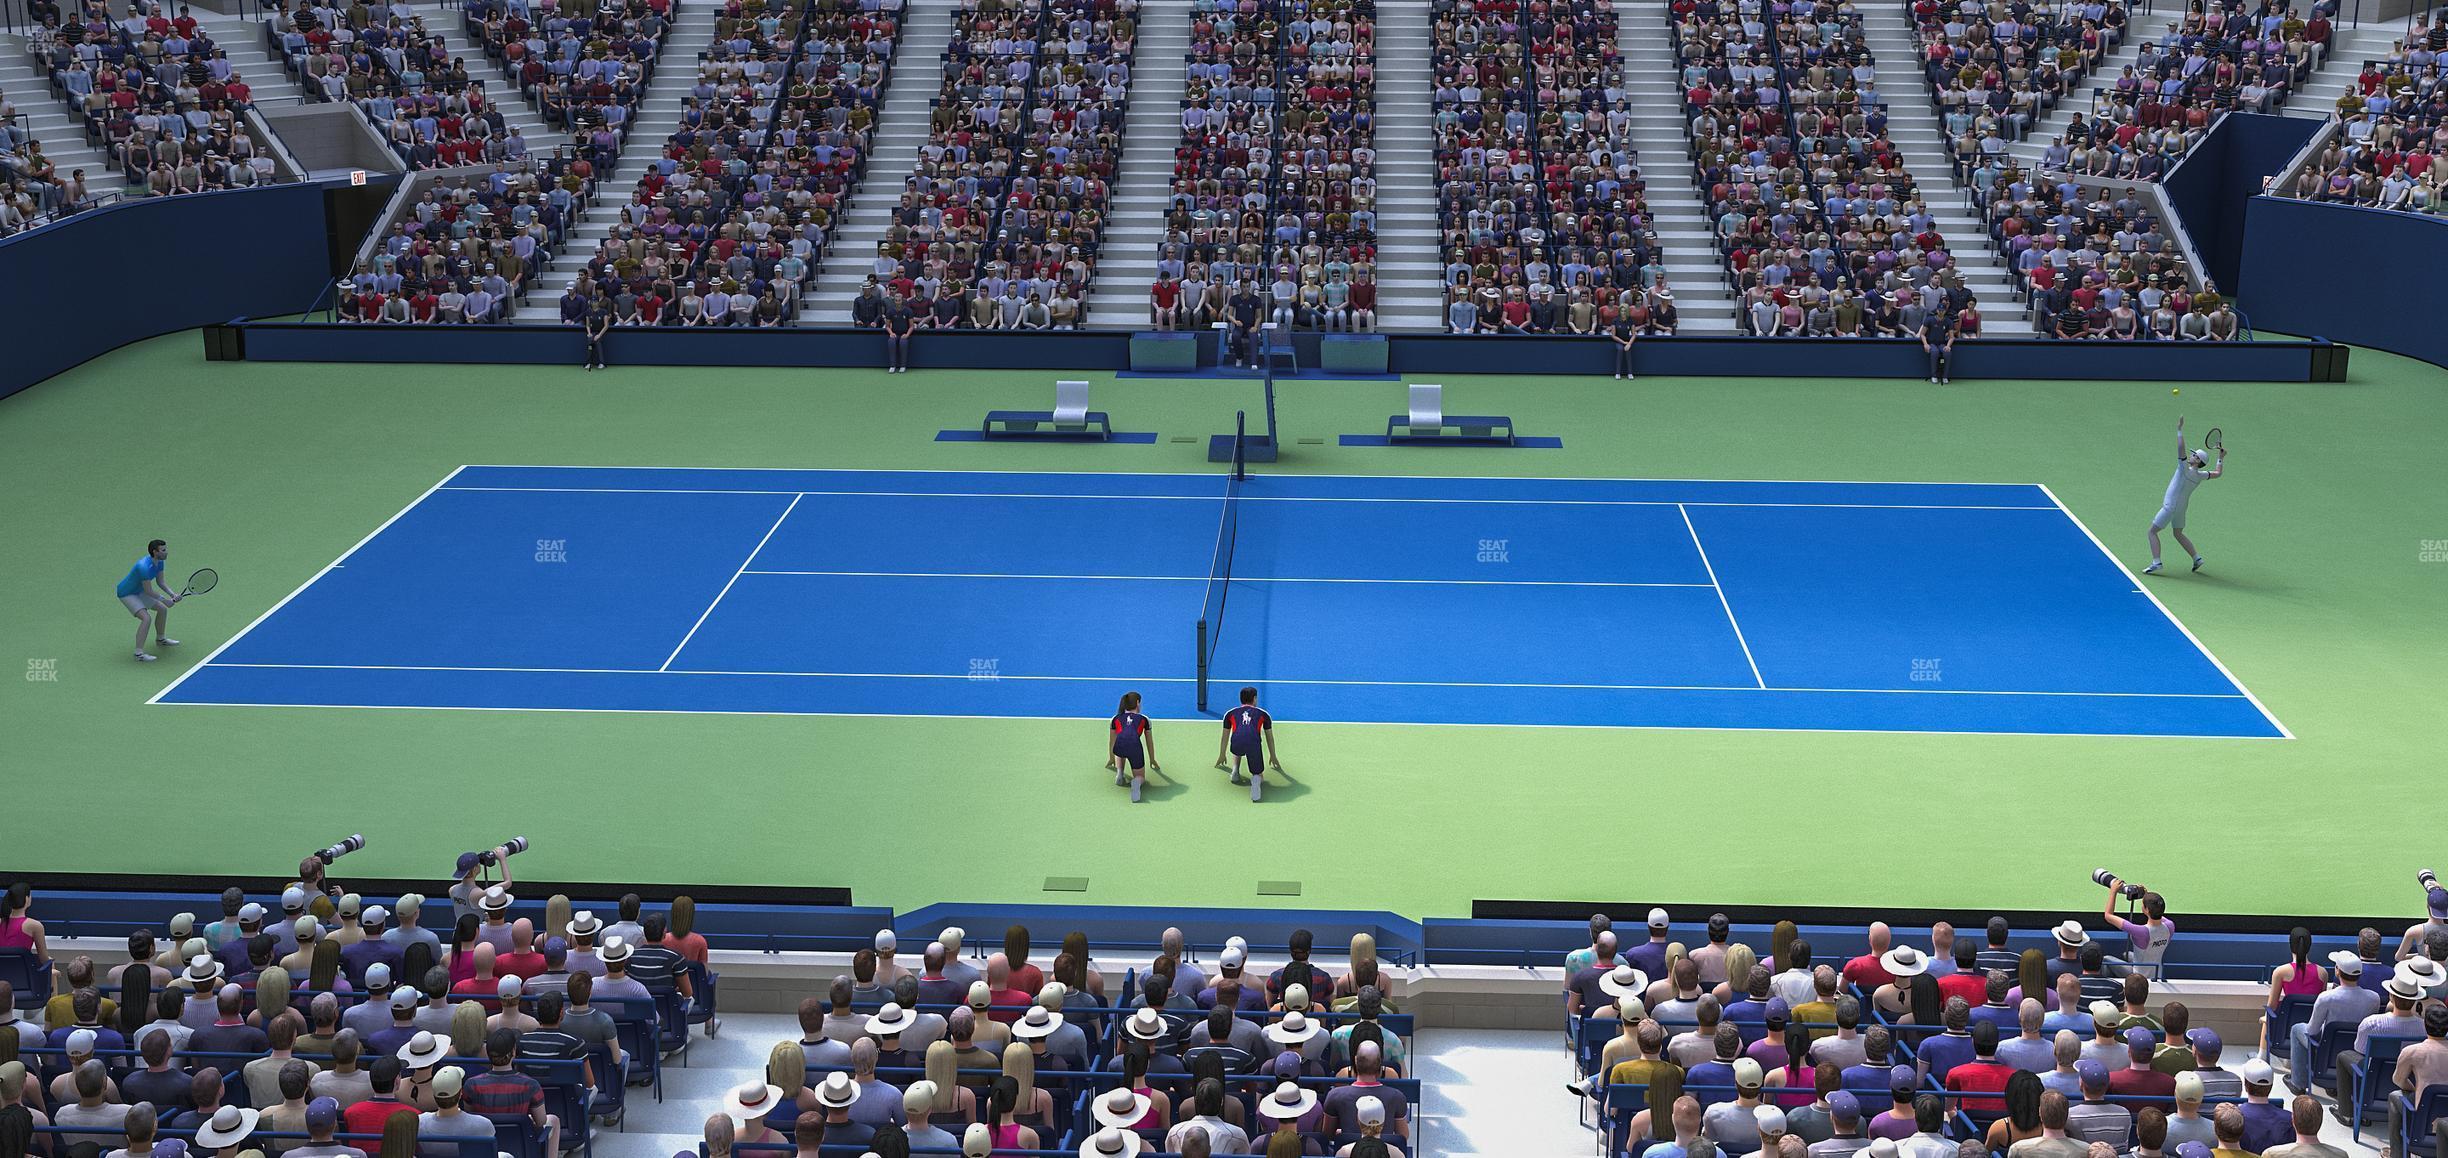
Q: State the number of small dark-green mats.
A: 4